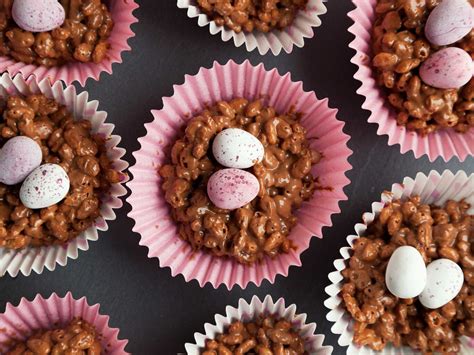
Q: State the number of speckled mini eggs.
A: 9